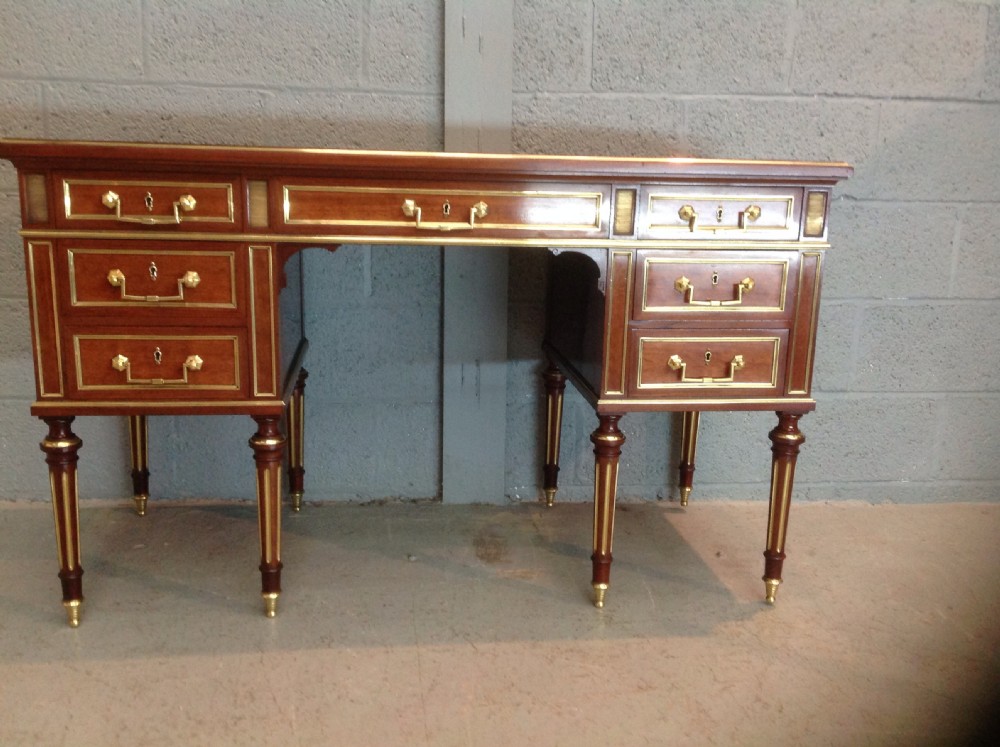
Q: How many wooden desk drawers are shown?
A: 7